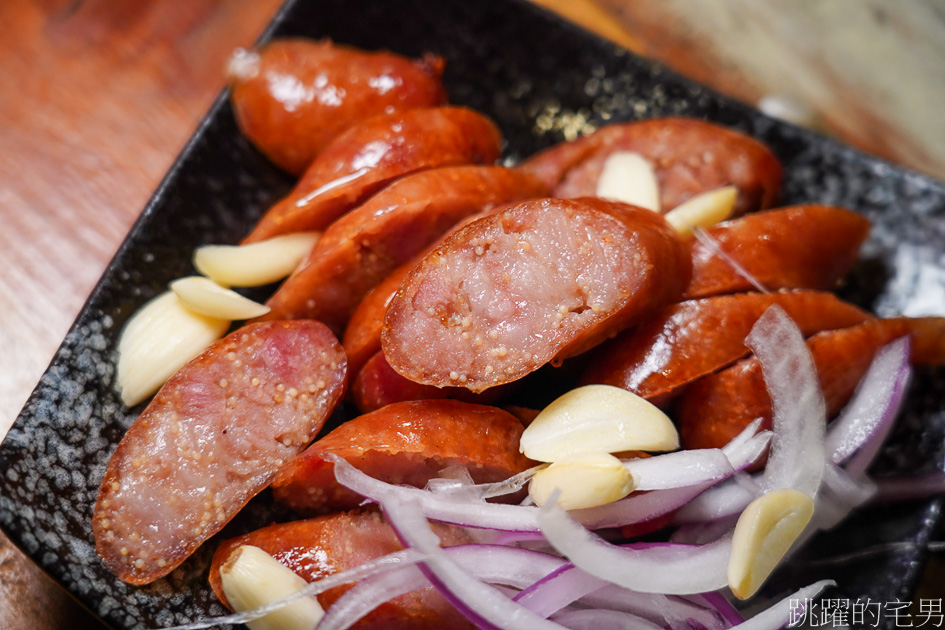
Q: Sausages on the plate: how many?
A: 13